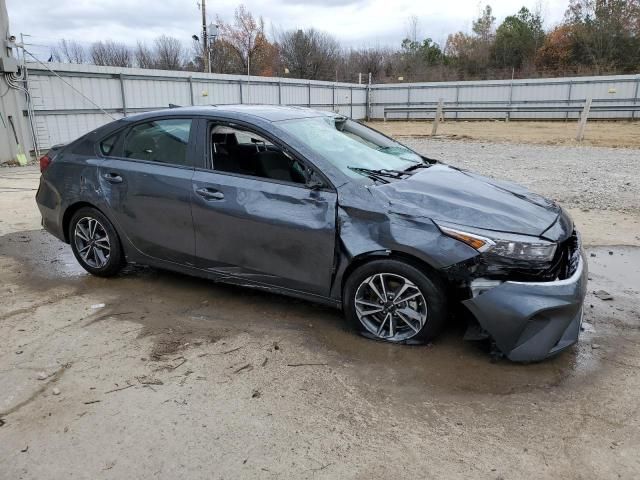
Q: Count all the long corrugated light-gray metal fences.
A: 1